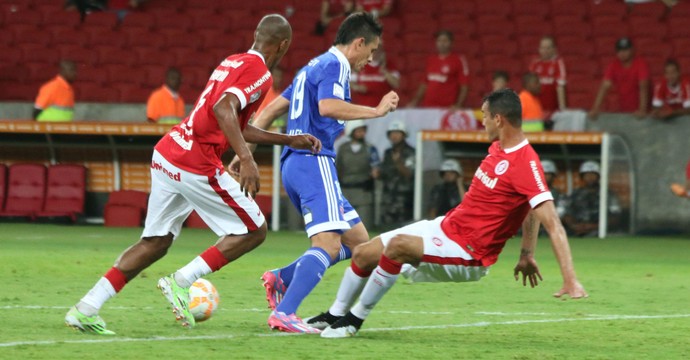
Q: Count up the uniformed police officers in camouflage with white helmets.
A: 5